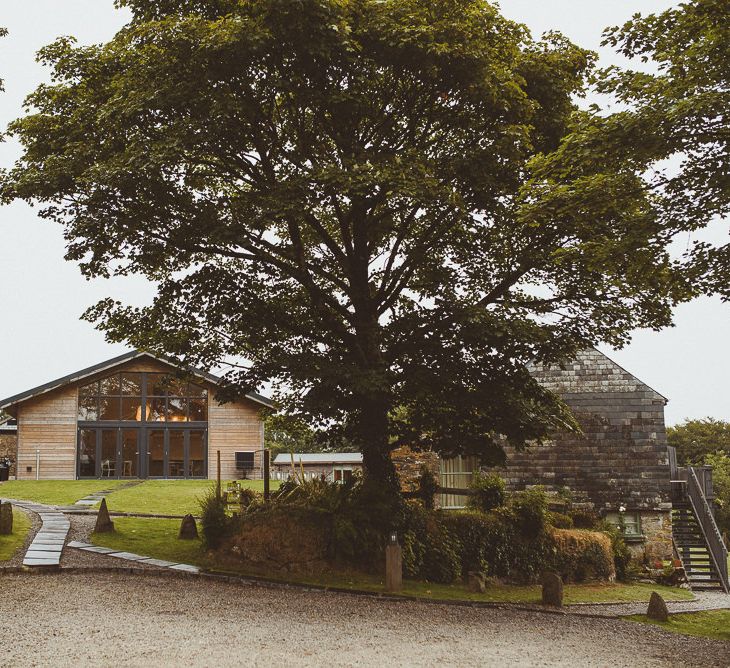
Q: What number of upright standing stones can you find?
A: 6